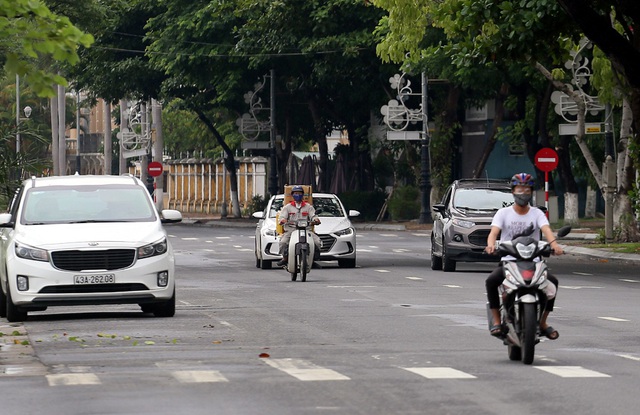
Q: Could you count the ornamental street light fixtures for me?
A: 4